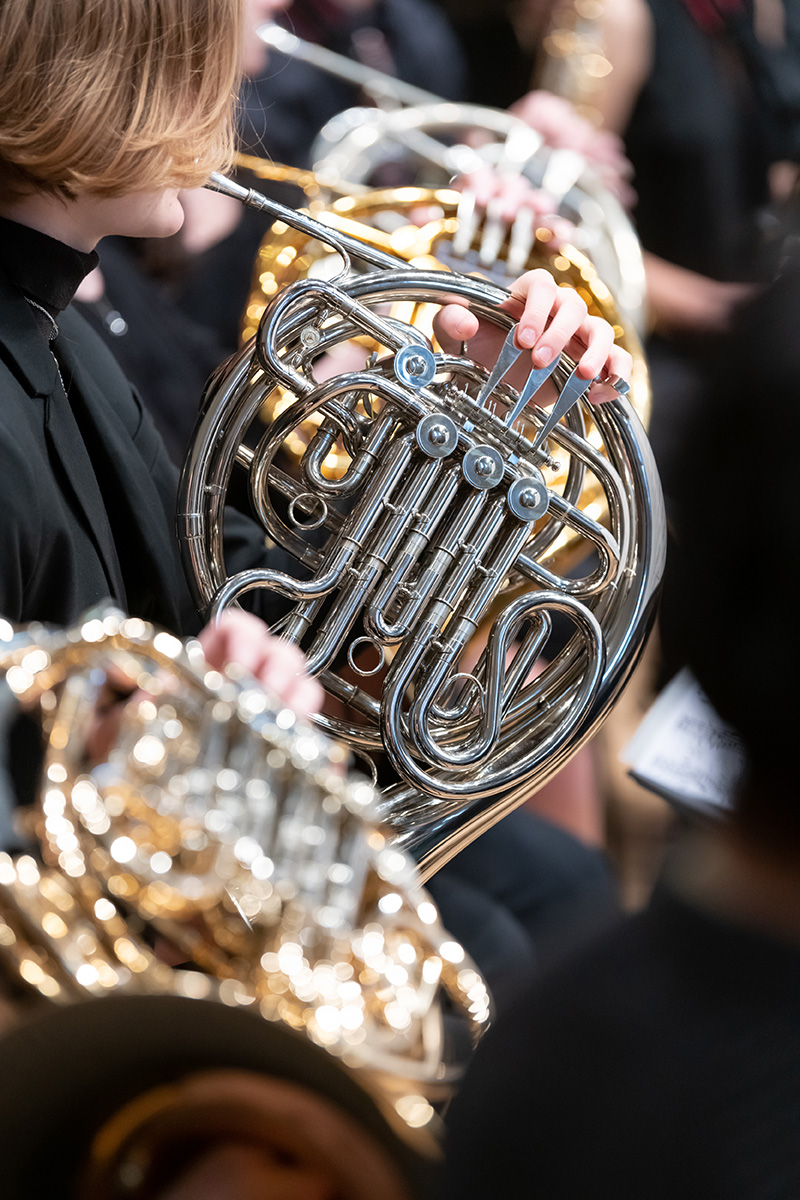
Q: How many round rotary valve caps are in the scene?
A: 4